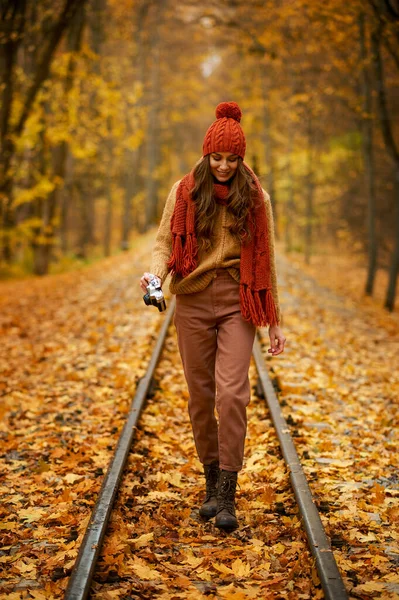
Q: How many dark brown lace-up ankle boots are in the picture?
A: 2